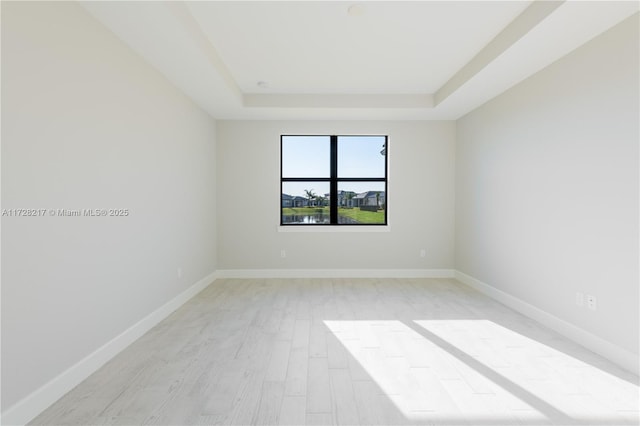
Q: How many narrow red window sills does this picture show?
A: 0